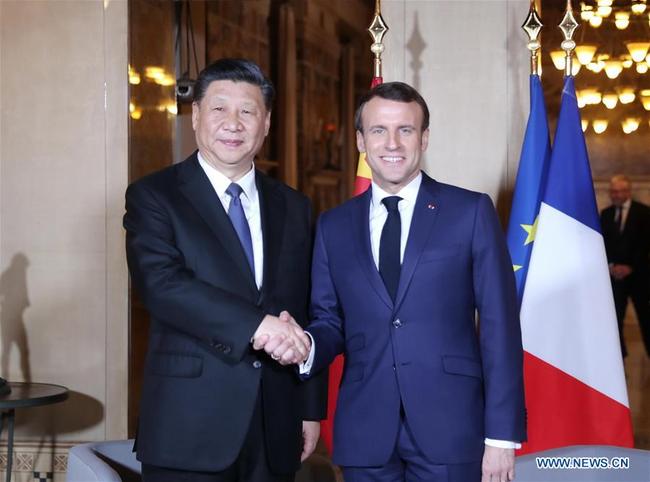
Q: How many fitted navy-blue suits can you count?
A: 1